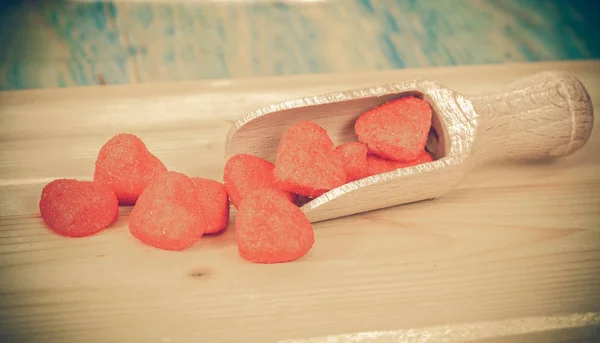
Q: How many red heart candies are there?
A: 10